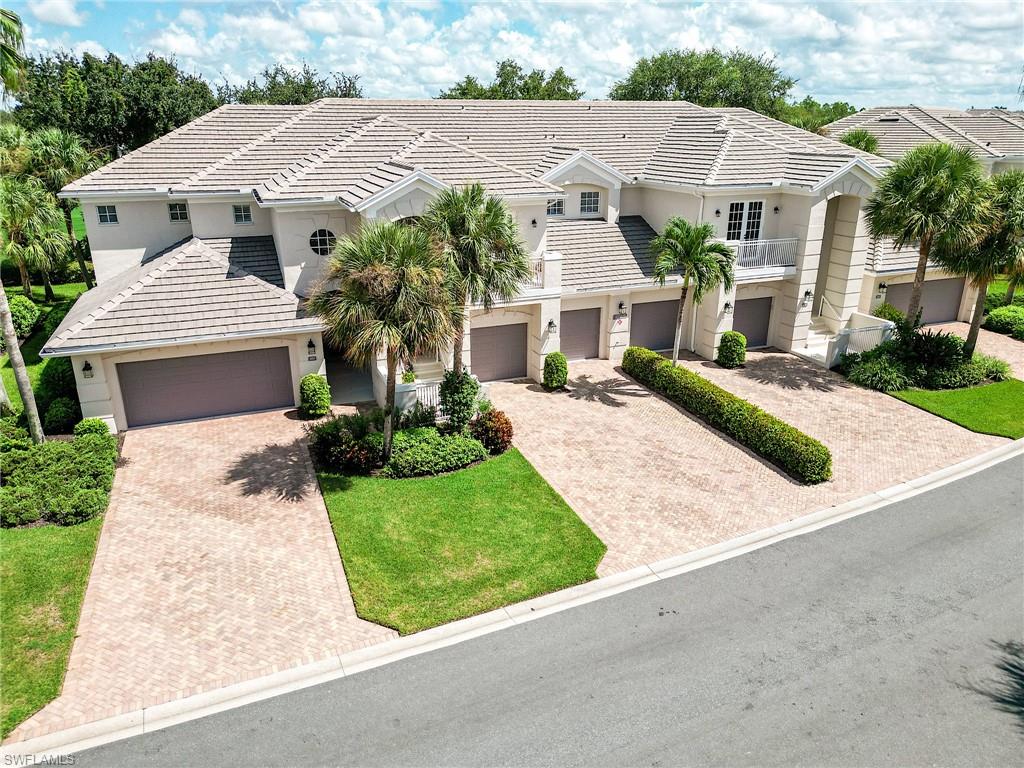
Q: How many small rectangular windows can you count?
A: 5